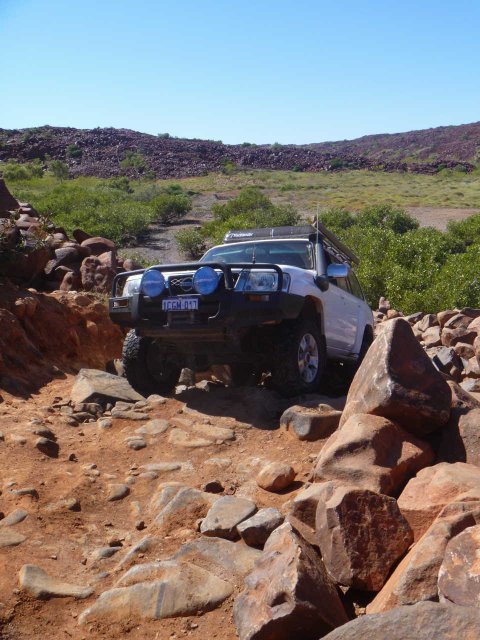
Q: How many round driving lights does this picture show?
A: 2